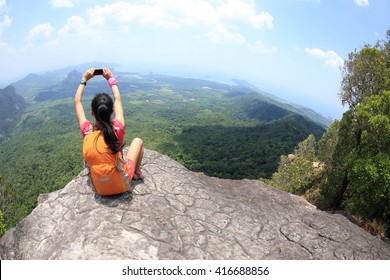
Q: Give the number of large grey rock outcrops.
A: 1